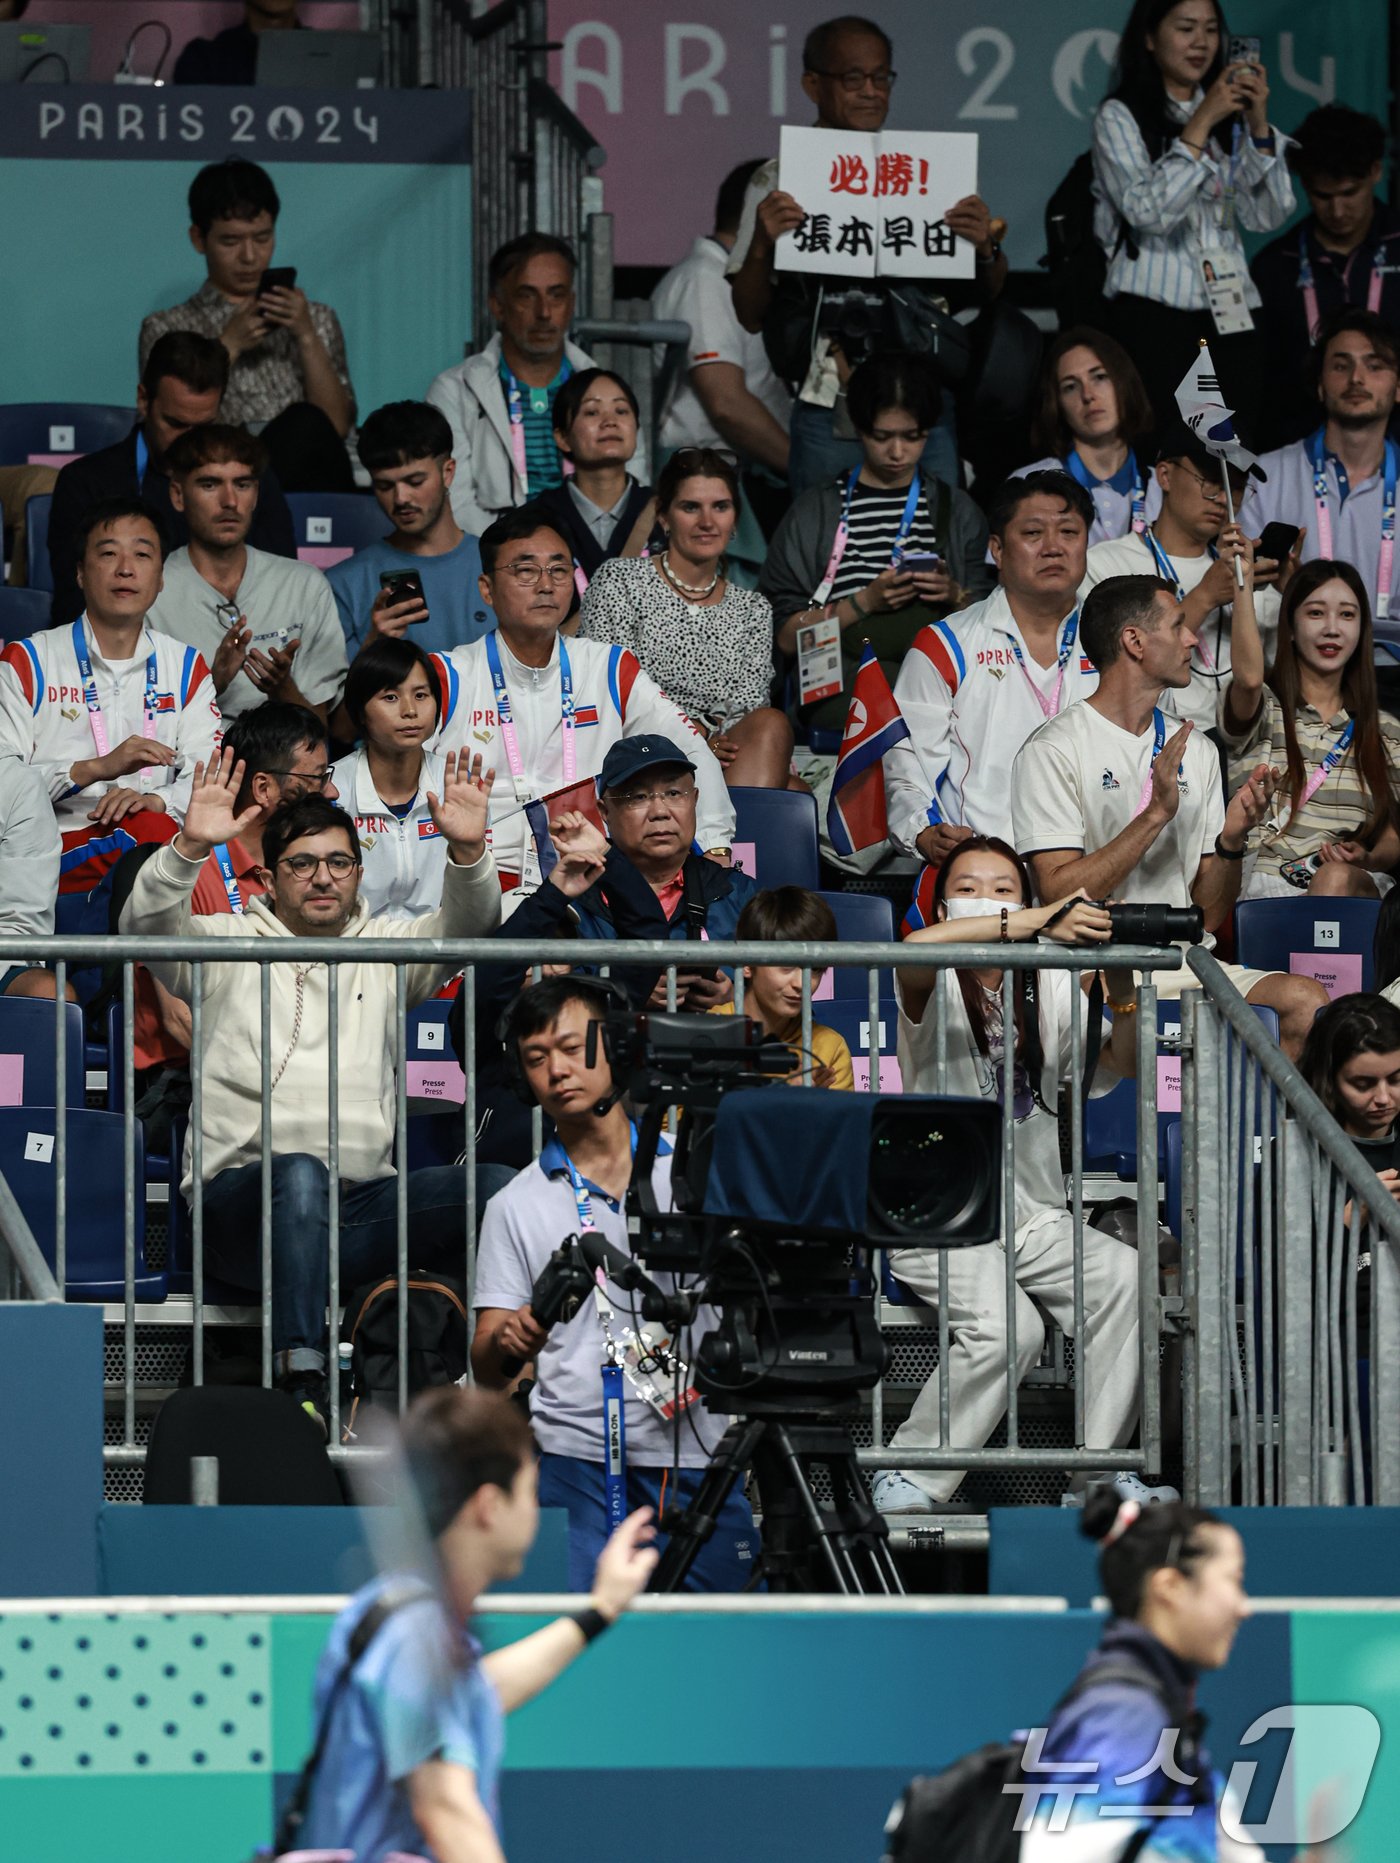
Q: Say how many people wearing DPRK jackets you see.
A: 4